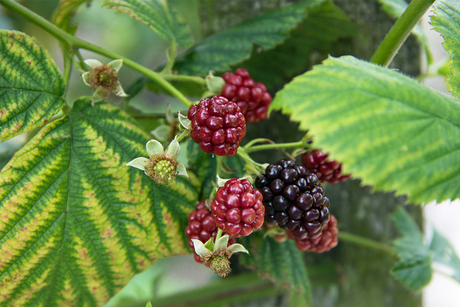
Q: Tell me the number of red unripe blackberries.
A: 6